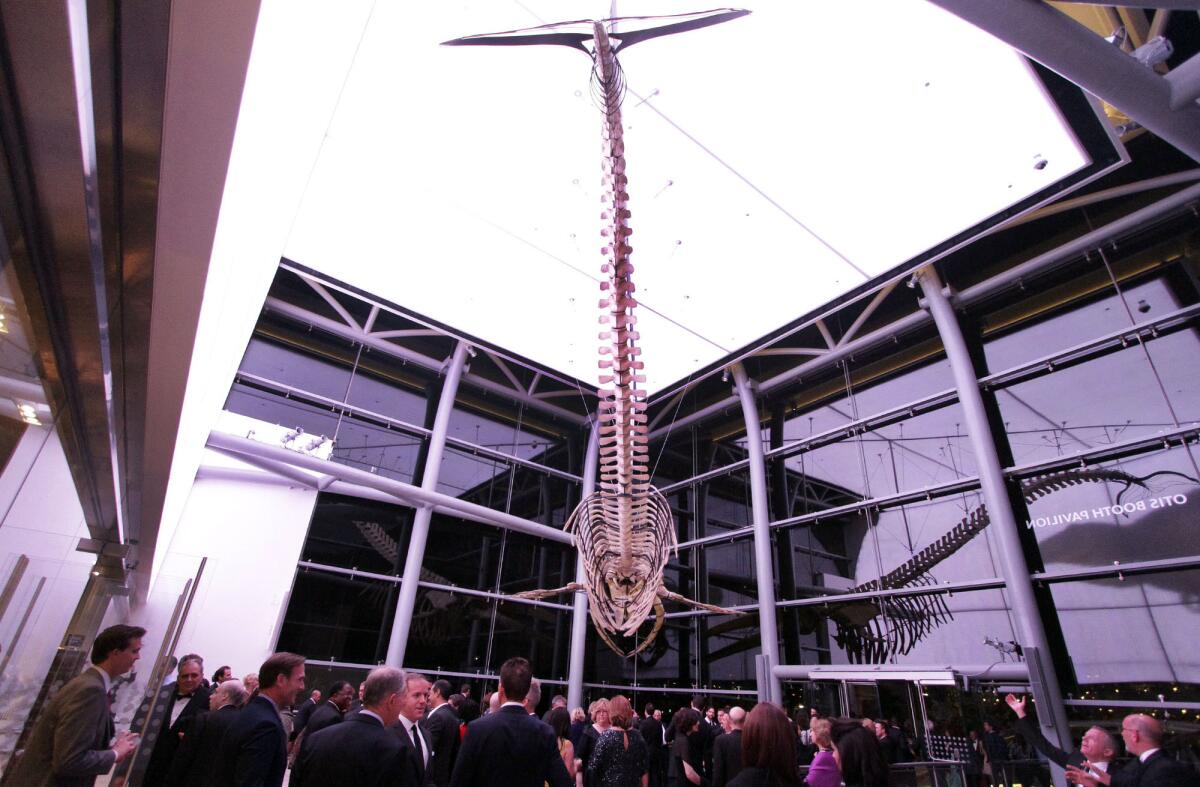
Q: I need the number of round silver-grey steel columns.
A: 4